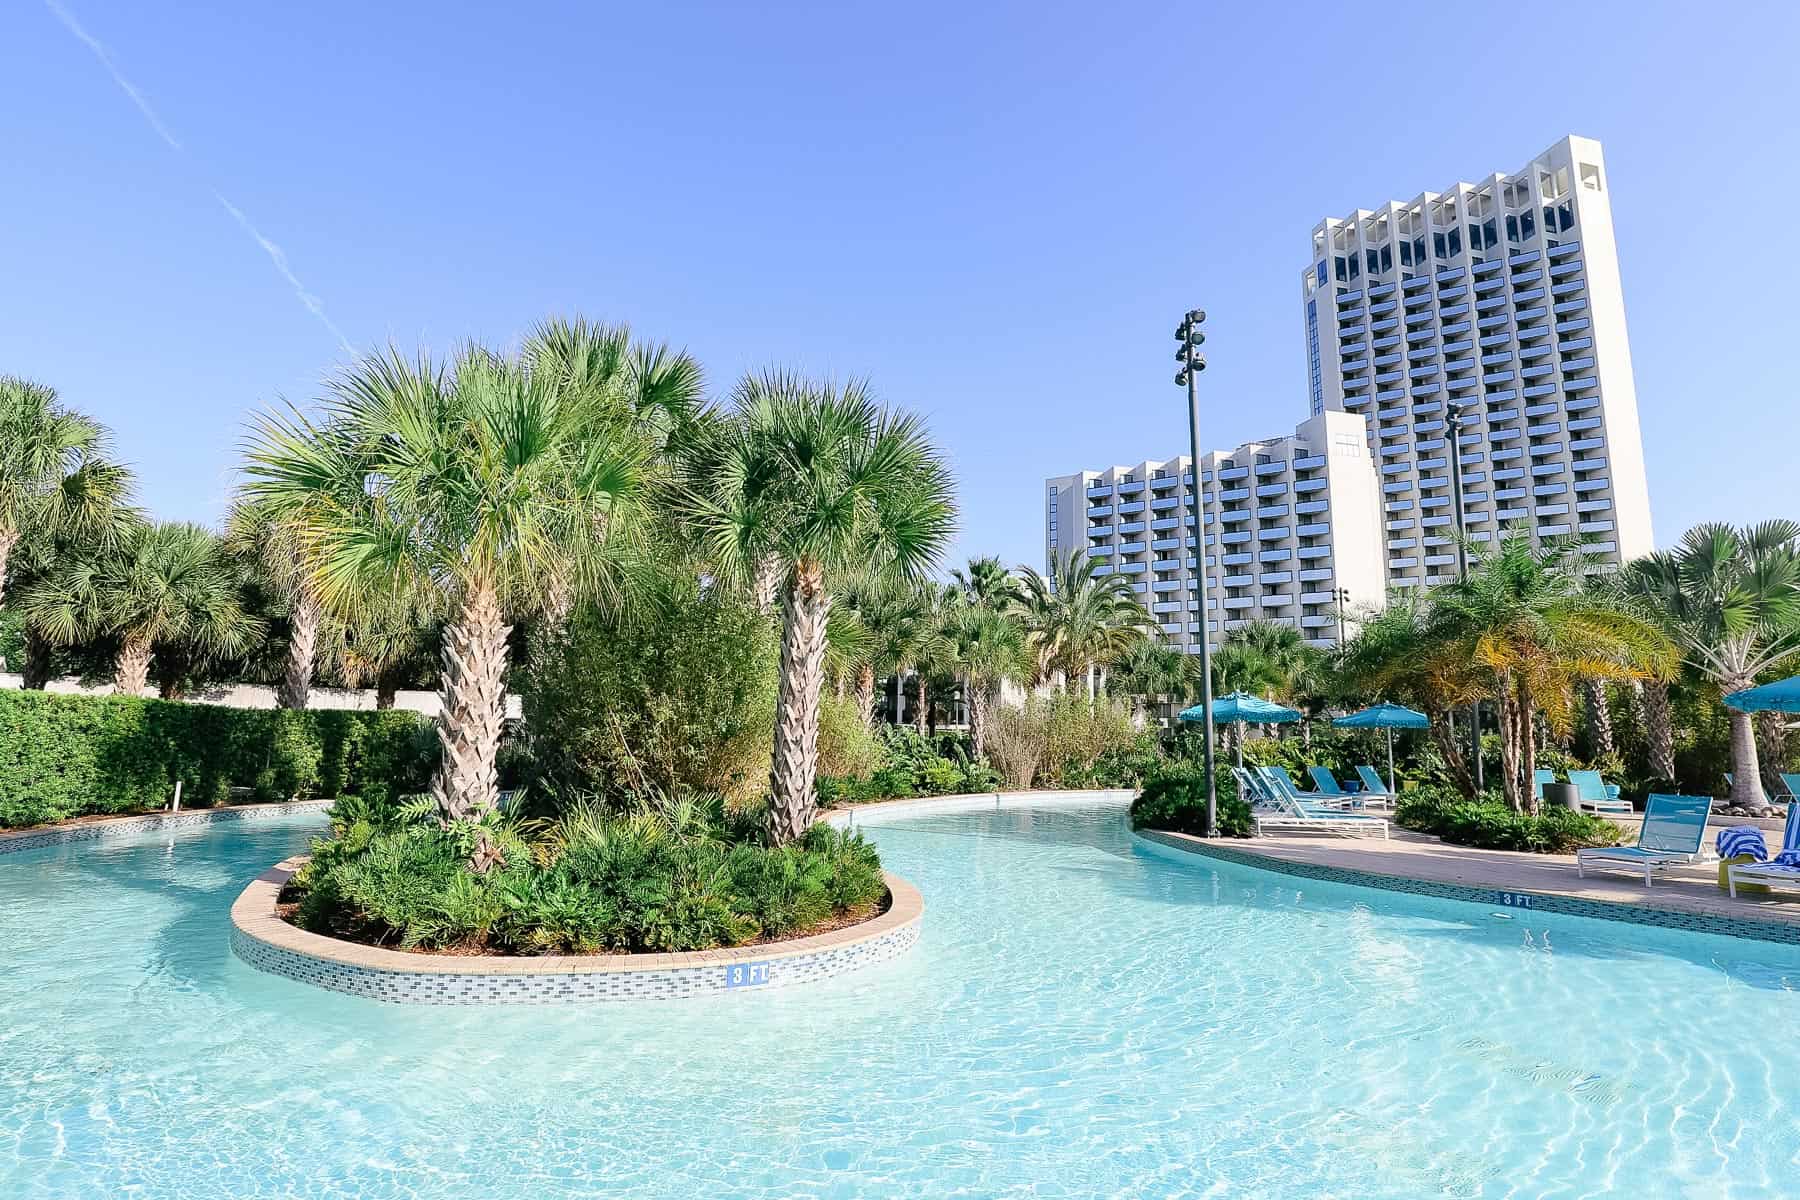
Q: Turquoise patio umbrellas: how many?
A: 3